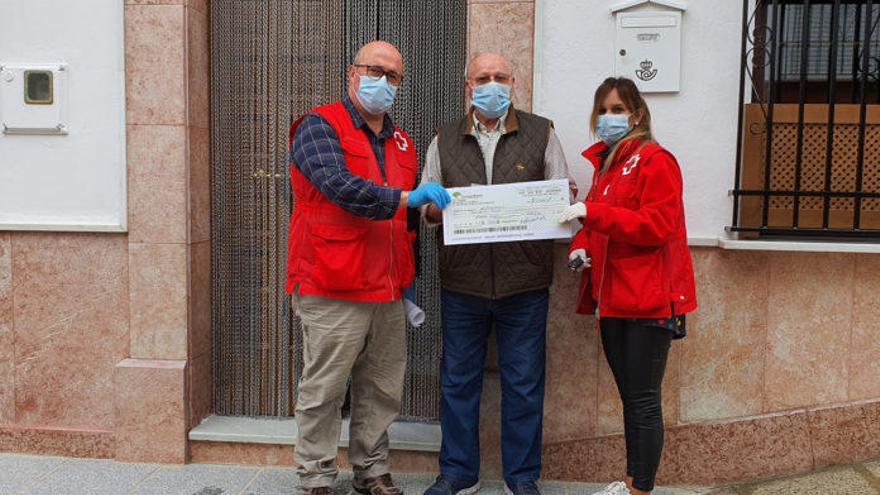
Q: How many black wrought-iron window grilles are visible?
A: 1